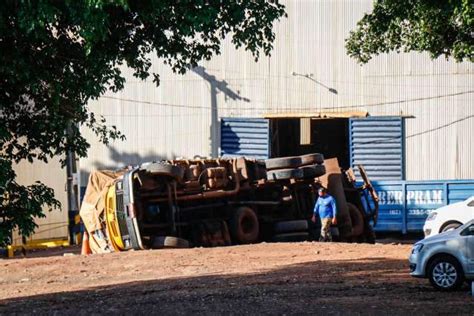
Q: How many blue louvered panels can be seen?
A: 2